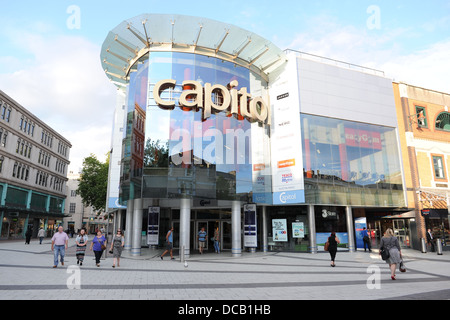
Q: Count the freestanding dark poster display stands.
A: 2